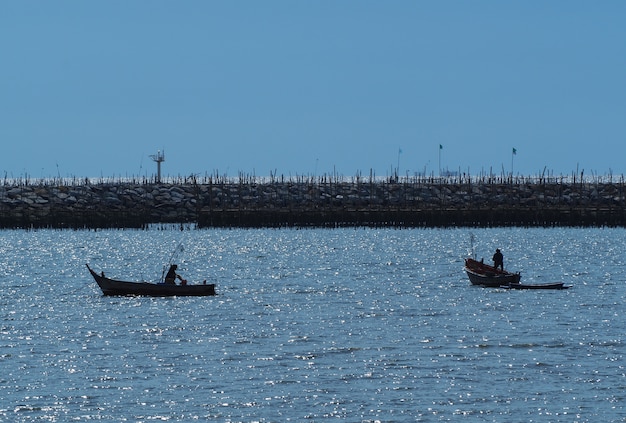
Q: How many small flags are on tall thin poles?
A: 3